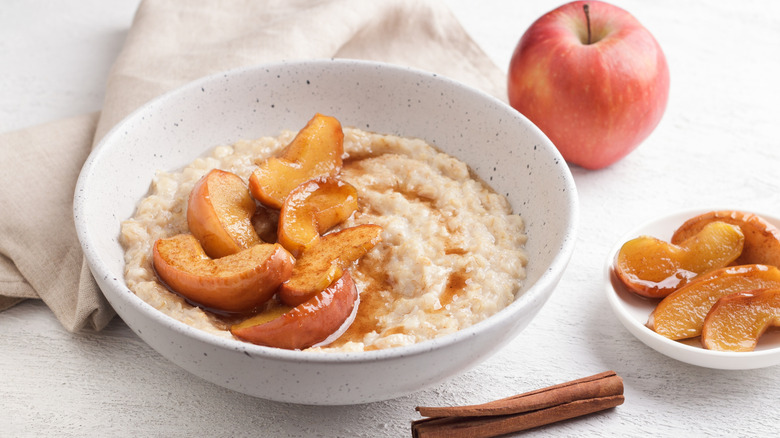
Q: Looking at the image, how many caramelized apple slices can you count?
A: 10